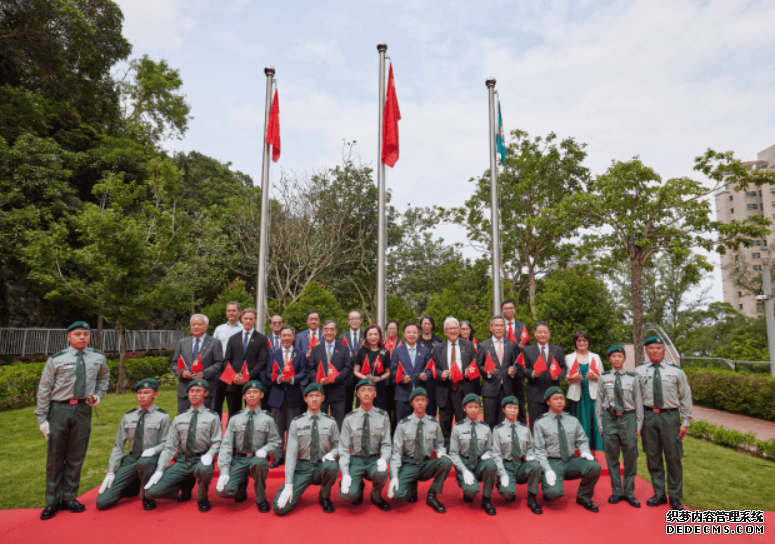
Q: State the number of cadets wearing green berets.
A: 12